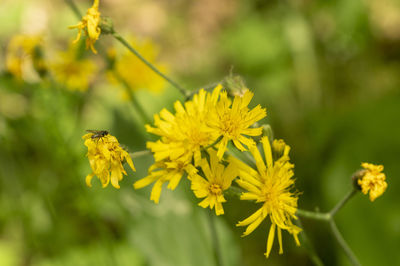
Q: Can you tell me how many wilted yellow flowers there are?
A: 3